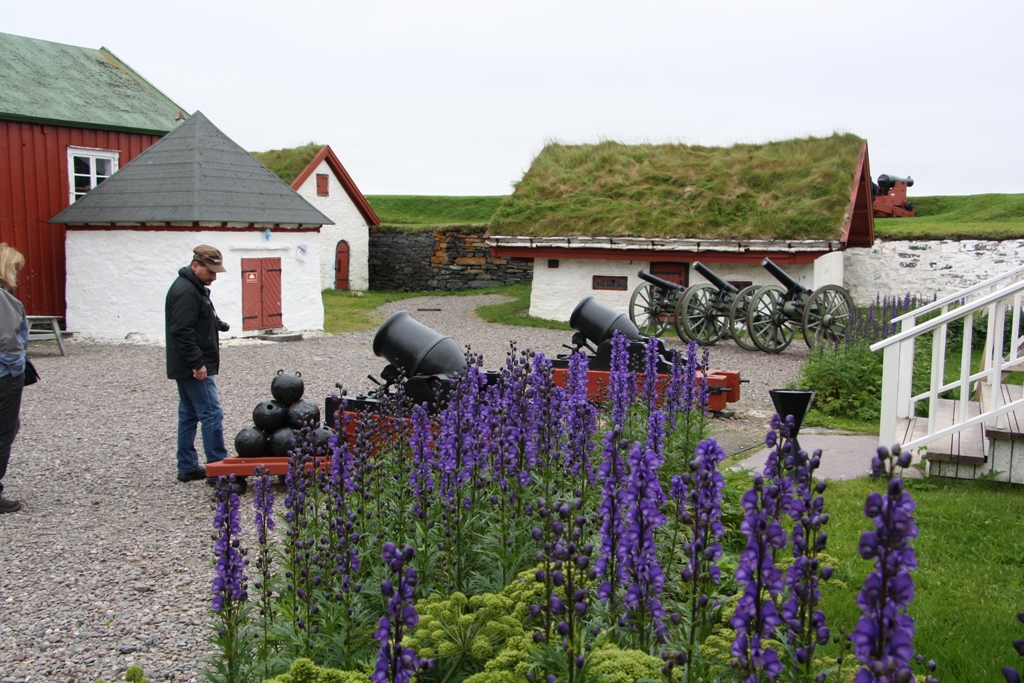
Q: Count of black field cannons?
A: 3